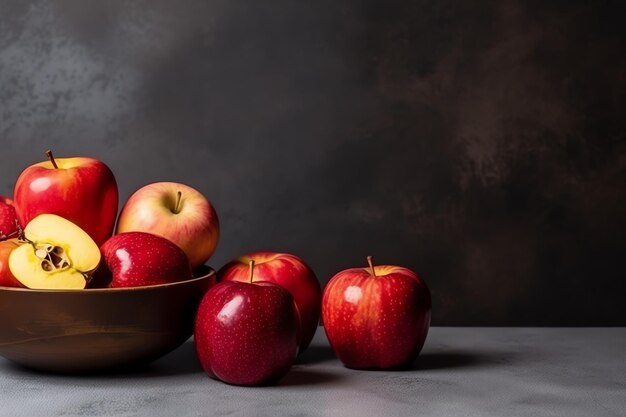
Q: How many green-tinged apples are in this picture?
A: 1